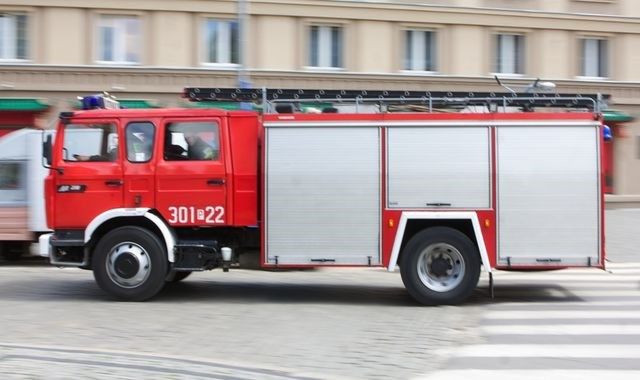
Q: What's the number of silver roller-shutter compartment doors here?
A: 3